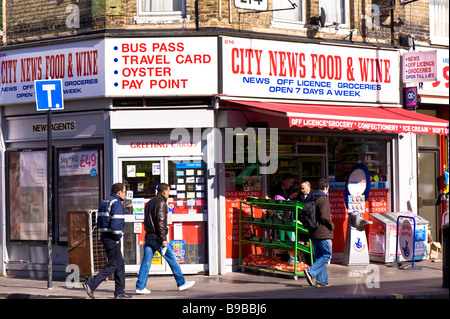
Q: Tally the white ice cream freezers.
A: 1